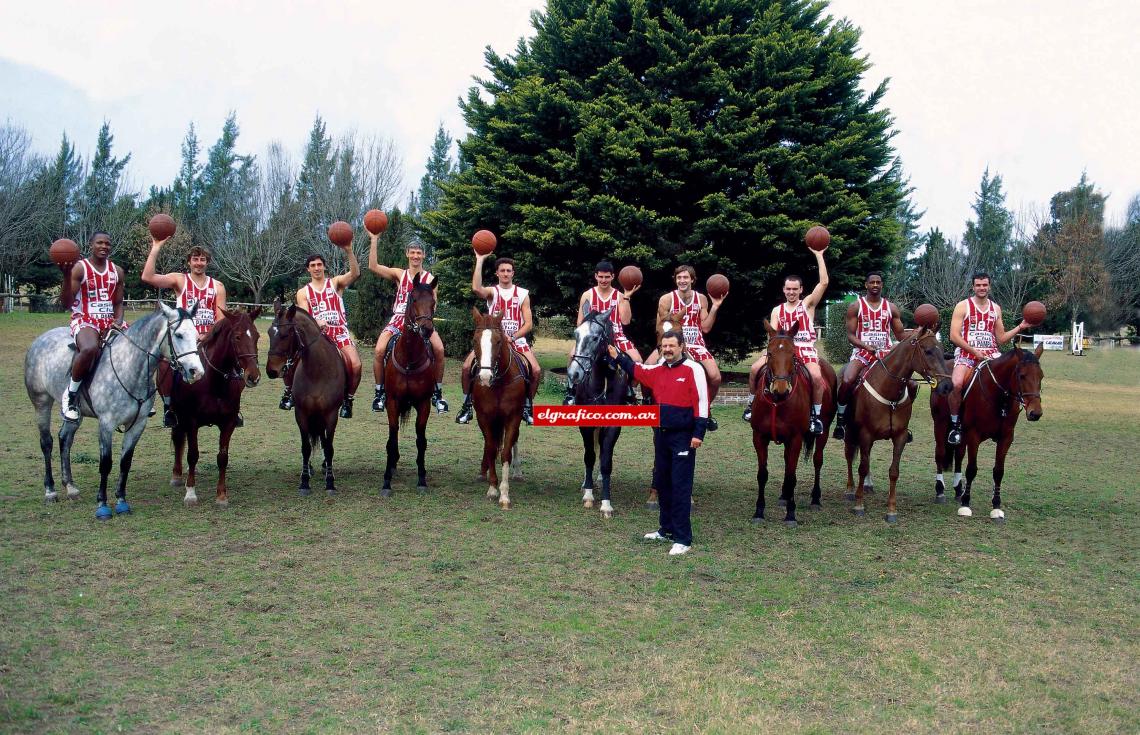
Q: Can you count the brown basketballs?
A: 10